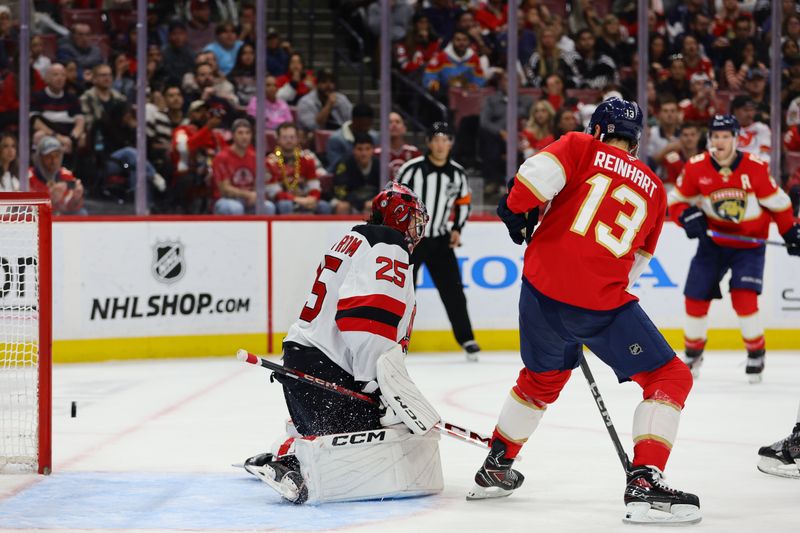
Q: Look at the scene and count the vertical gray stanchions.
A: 7